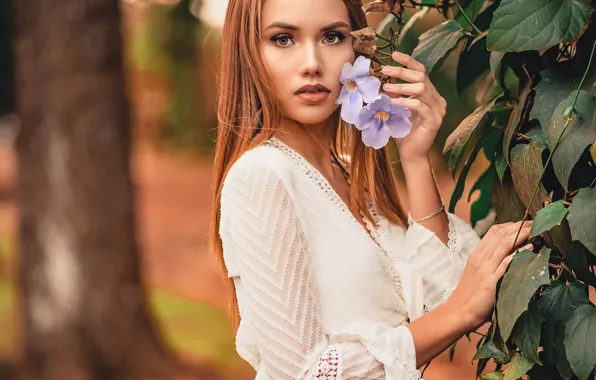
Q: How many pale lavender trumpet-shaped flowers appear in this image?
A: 2